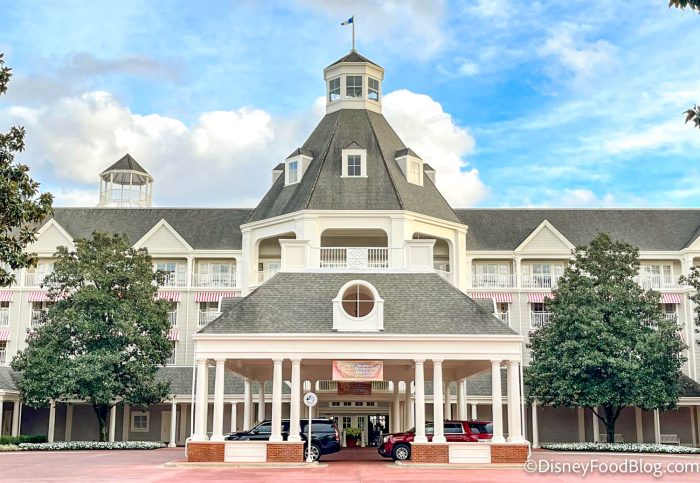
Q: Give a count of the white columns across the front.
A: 8